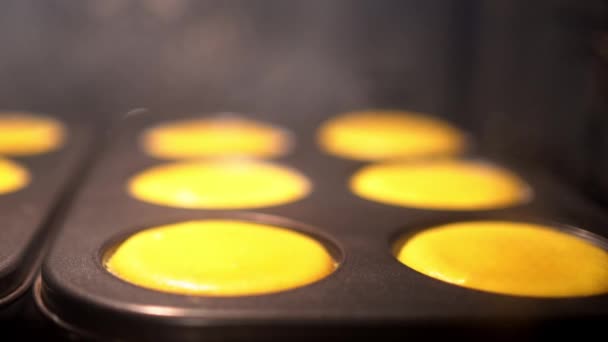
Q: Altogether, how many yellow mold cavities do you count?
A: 8